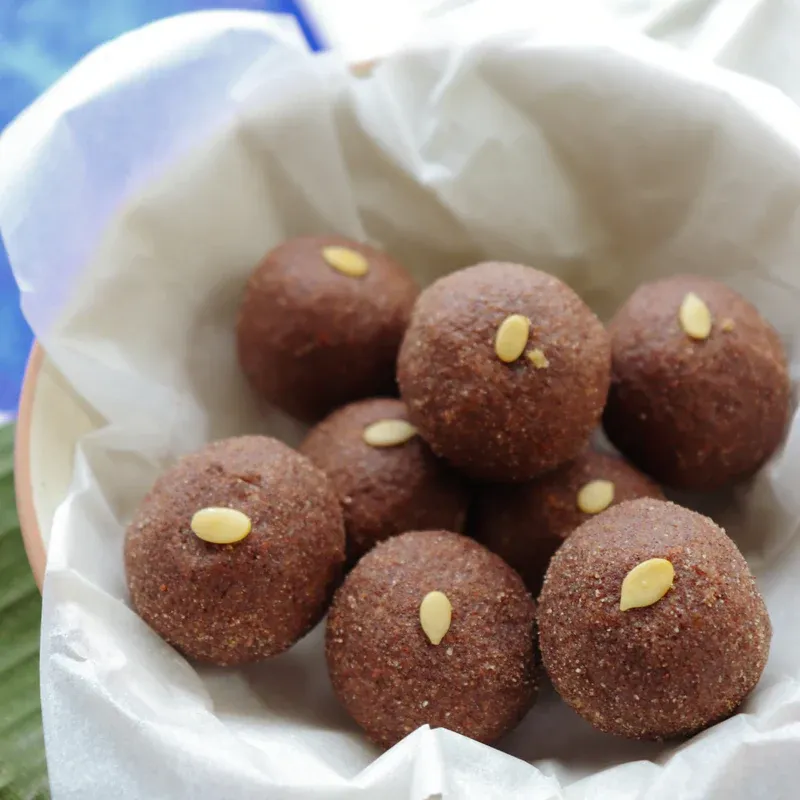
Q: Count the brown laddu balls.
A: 8